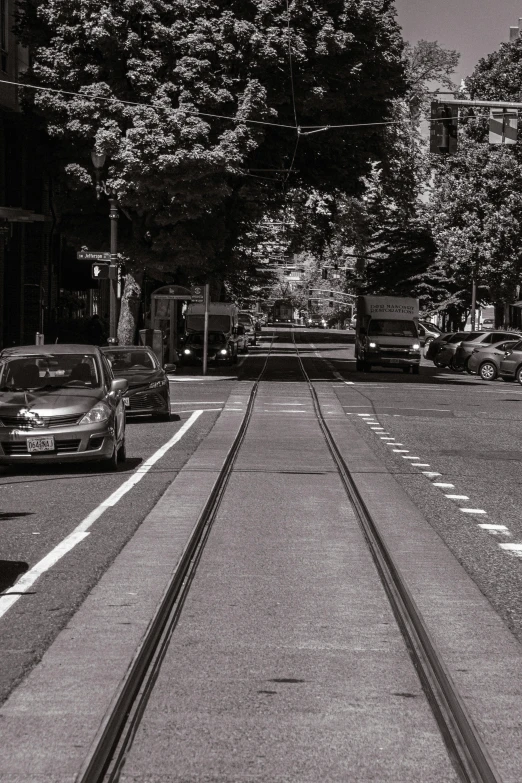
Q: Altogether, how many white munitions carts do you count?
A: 0